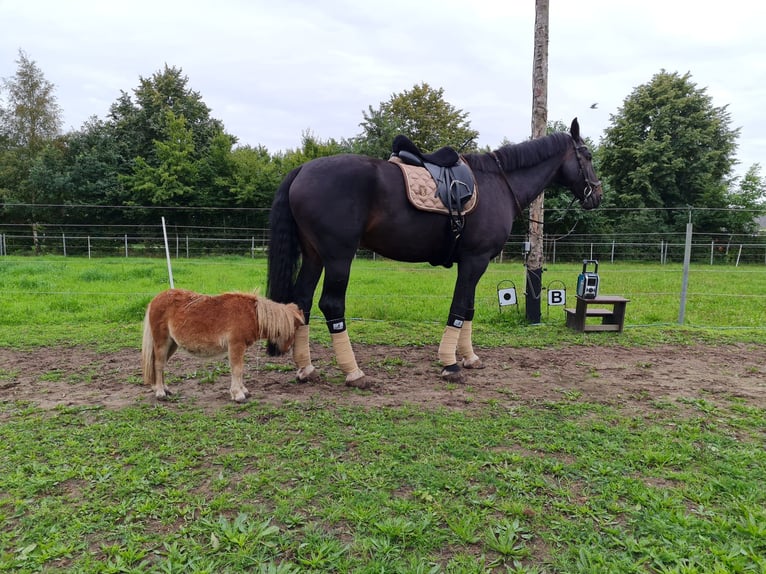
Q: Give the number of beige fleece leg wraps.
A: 4